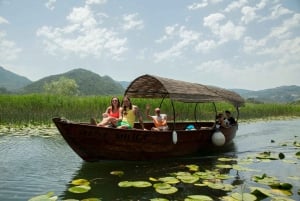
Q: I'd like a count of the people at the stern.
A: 2